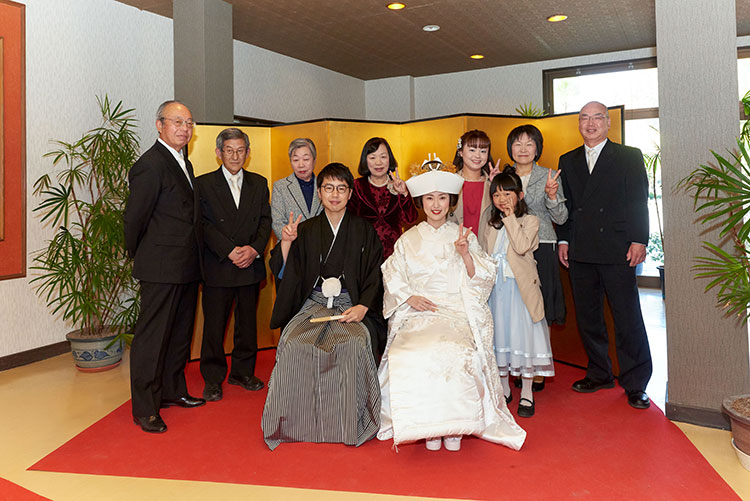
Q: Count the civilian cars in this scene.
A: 0